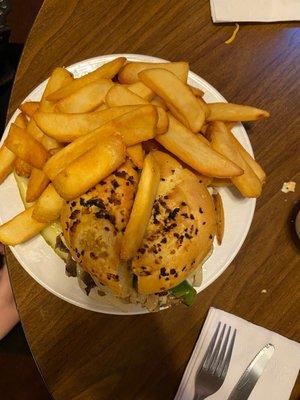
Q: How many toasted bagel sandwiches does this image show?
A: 1